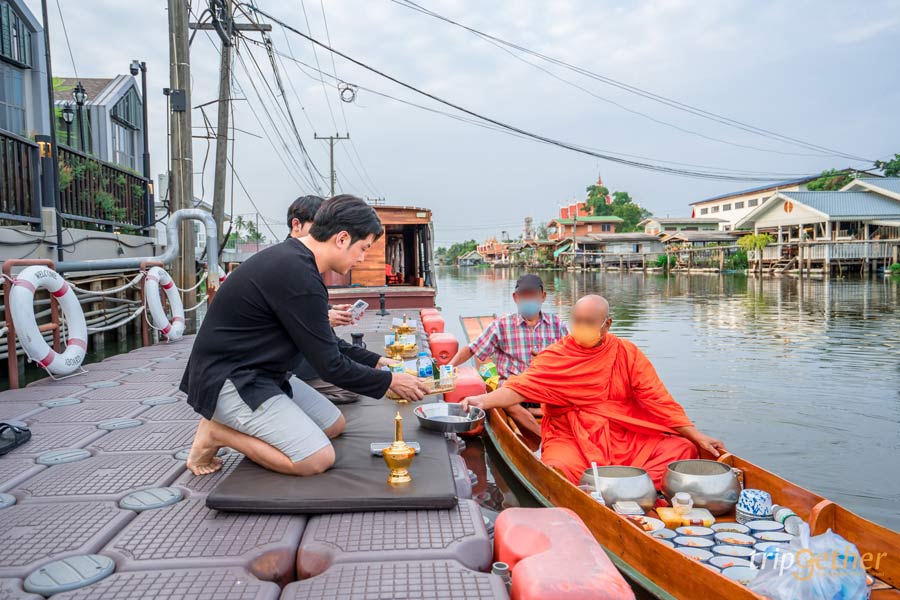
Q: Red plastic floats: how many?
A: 5